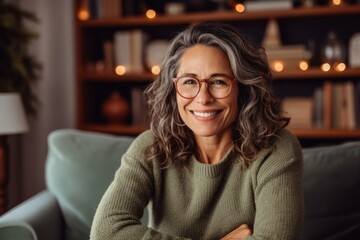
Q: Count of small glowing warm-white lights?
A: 10